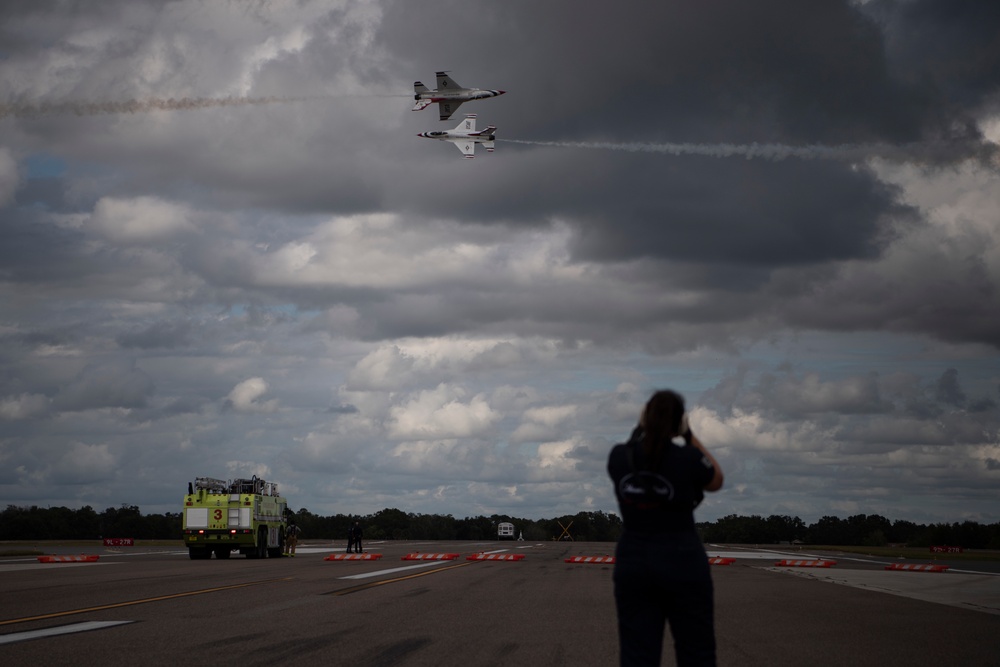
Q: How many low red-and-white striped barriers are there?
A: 8